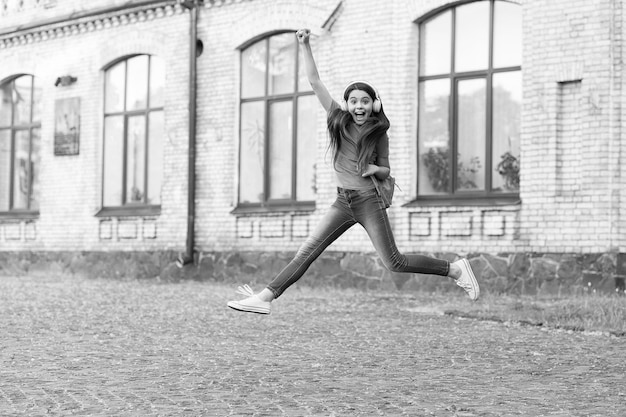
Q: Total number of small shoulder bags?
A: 1